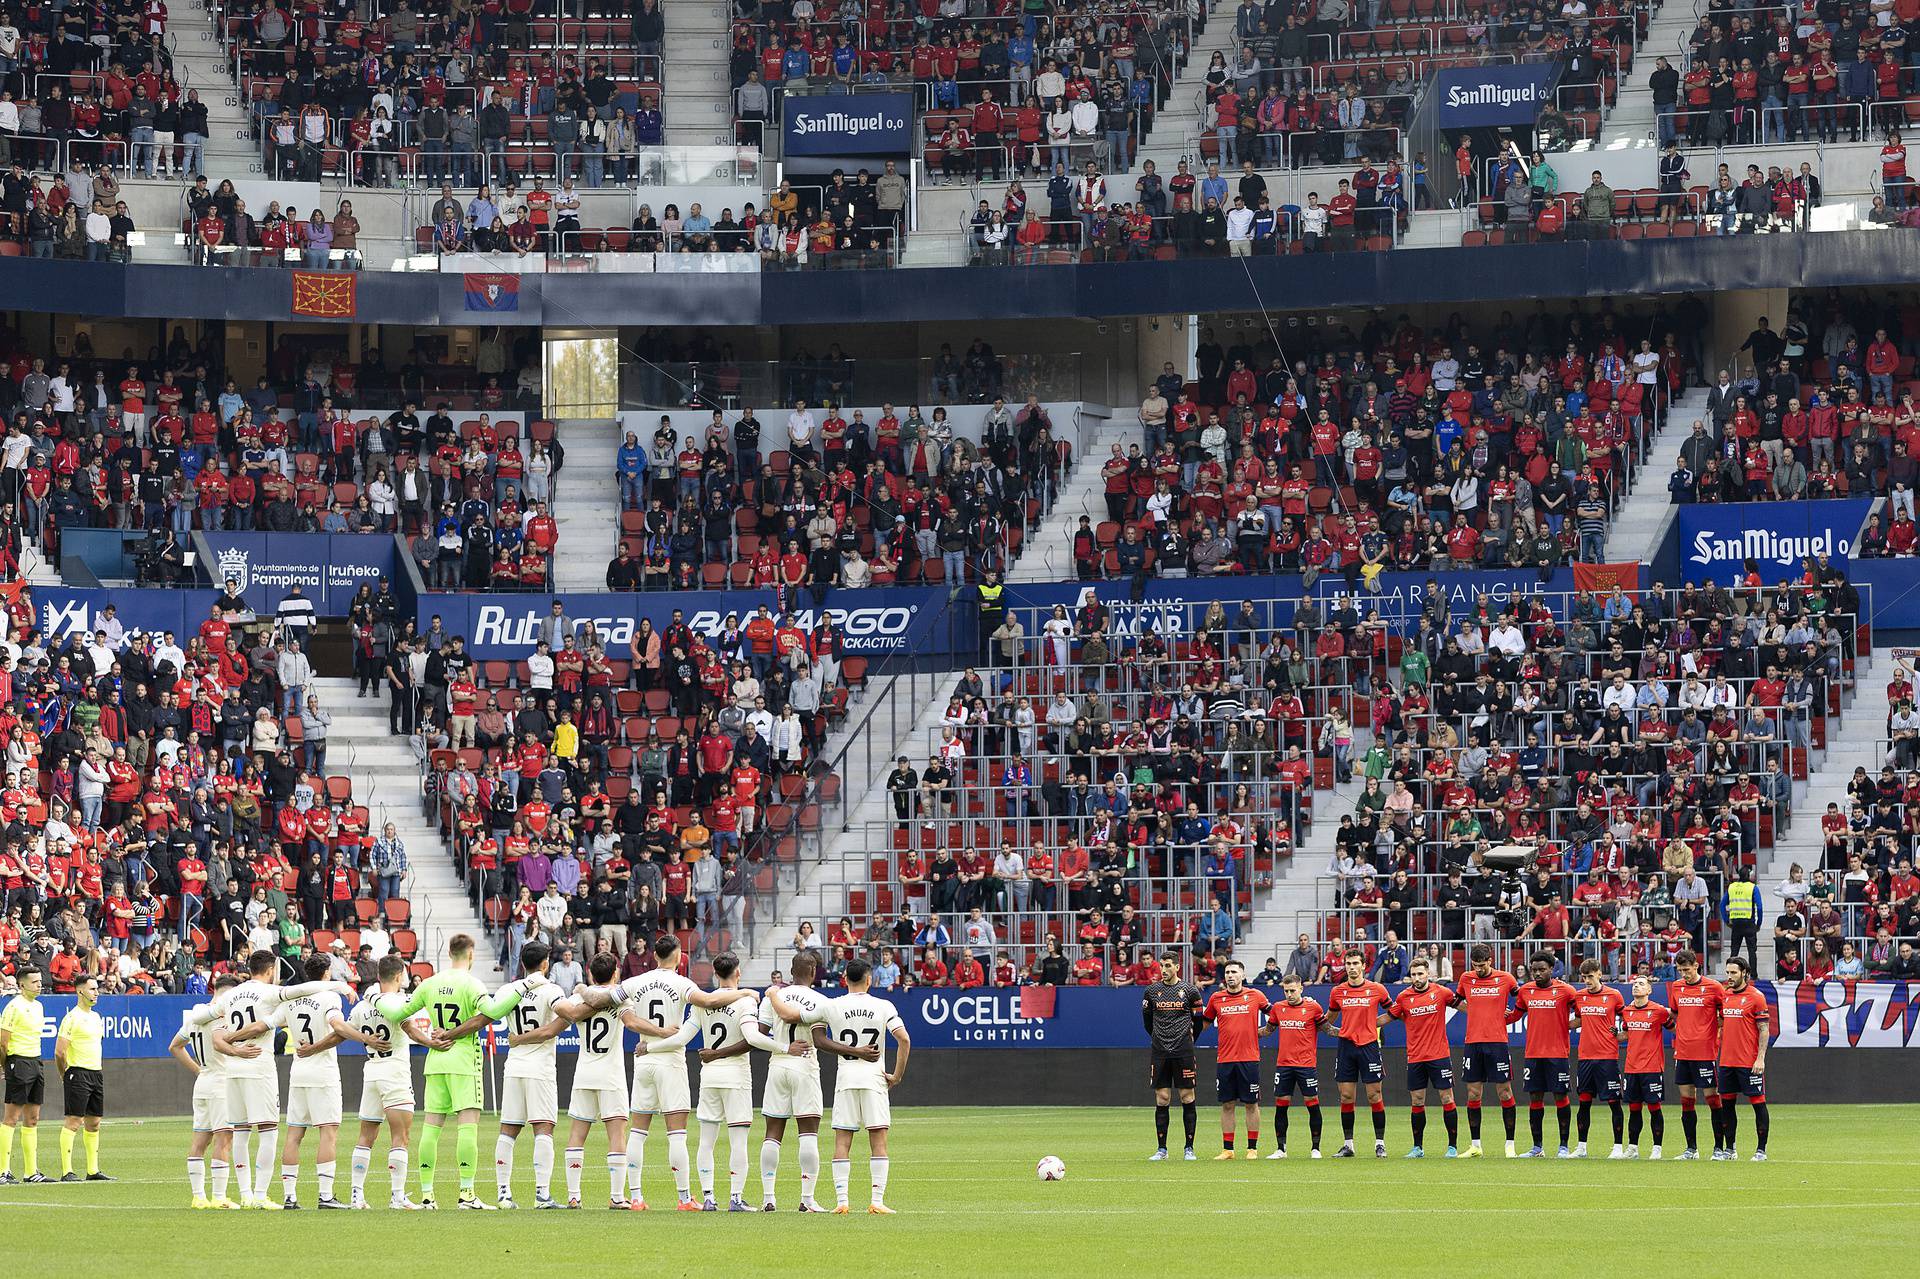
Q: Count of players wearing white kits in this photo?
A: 10